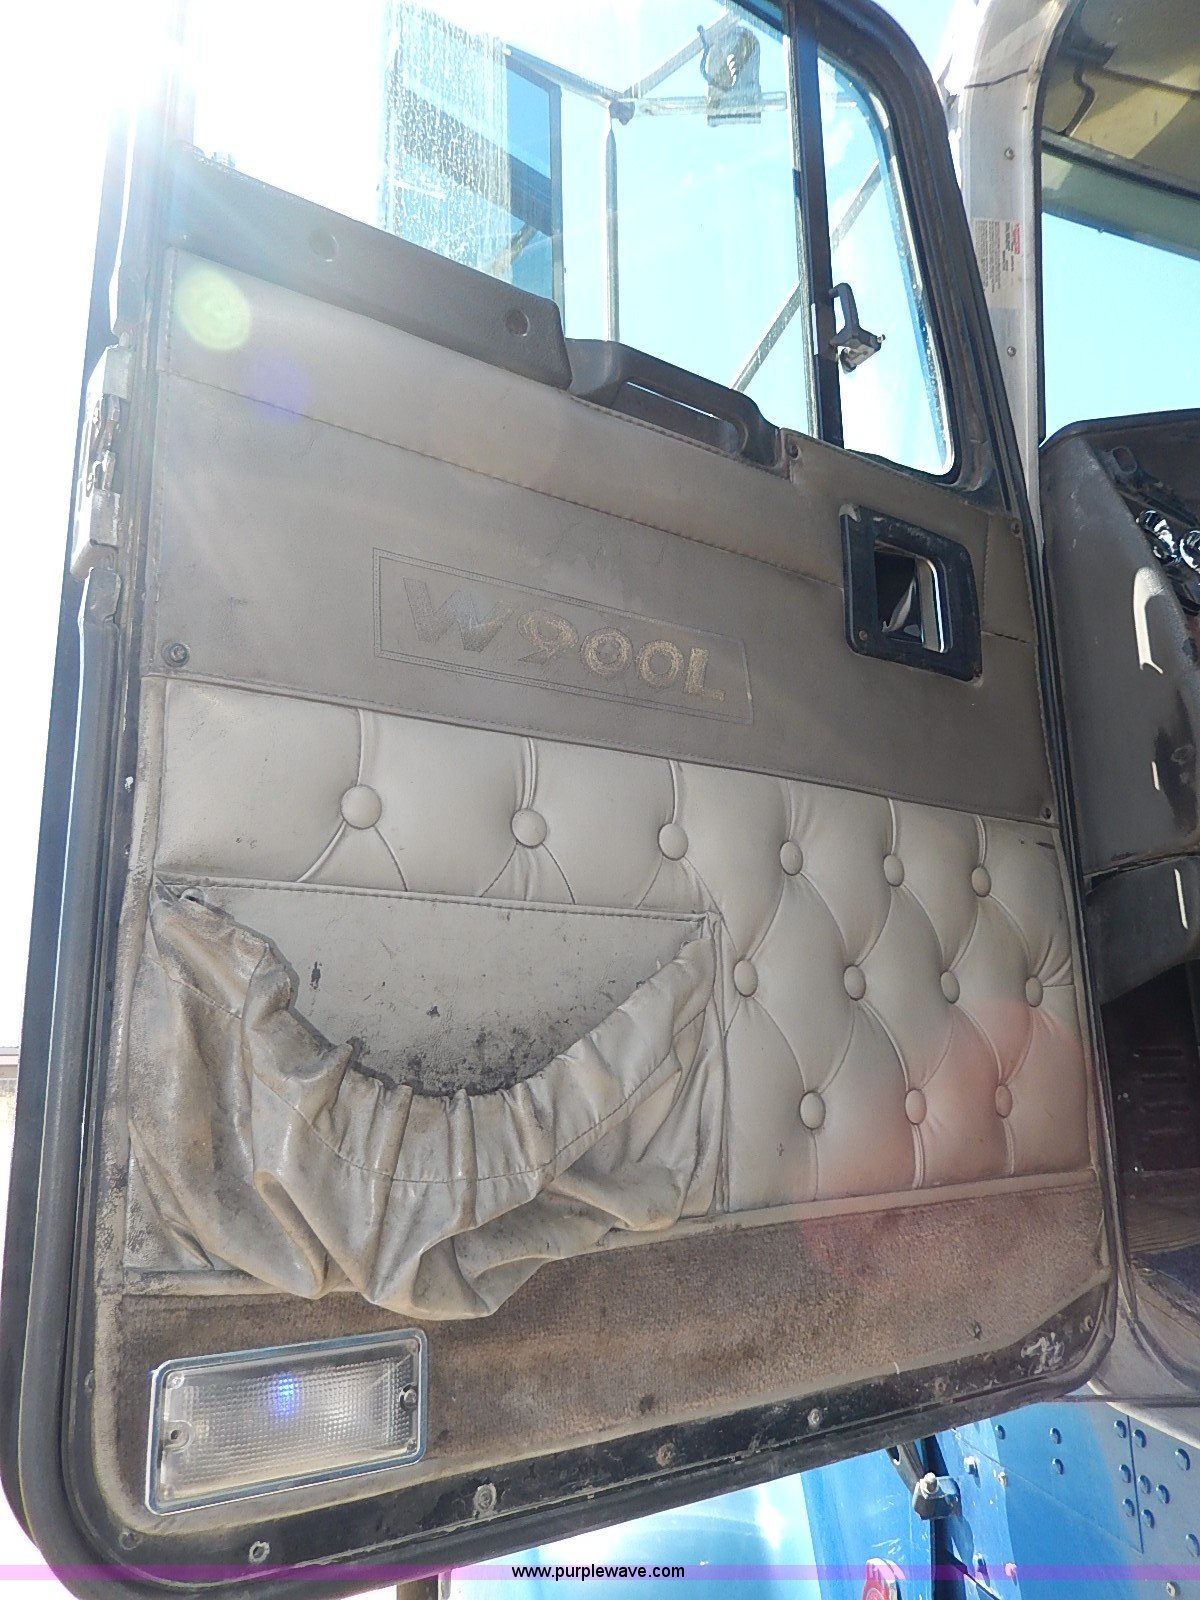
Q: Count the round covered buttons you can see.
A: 13